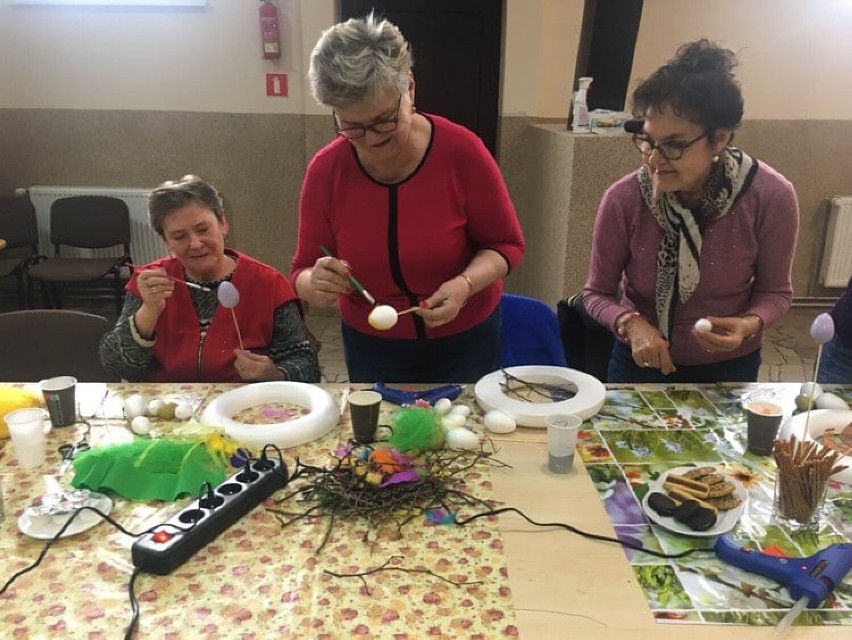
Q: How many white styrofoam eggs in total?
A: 13